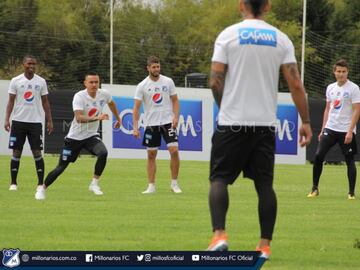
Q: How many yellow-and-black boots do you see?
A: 2